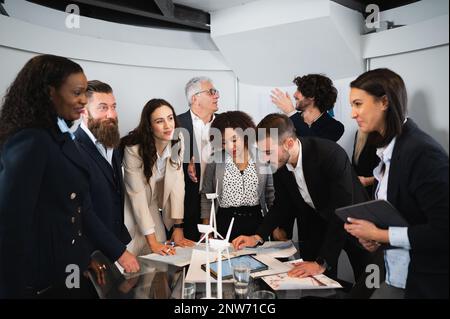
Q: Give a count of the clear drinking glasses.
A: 3